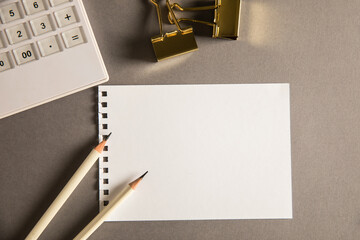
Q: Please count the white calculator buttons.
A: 11